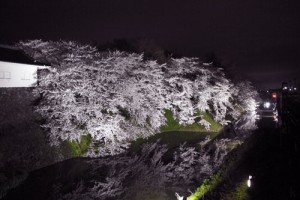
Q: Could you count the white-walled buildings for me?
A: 1